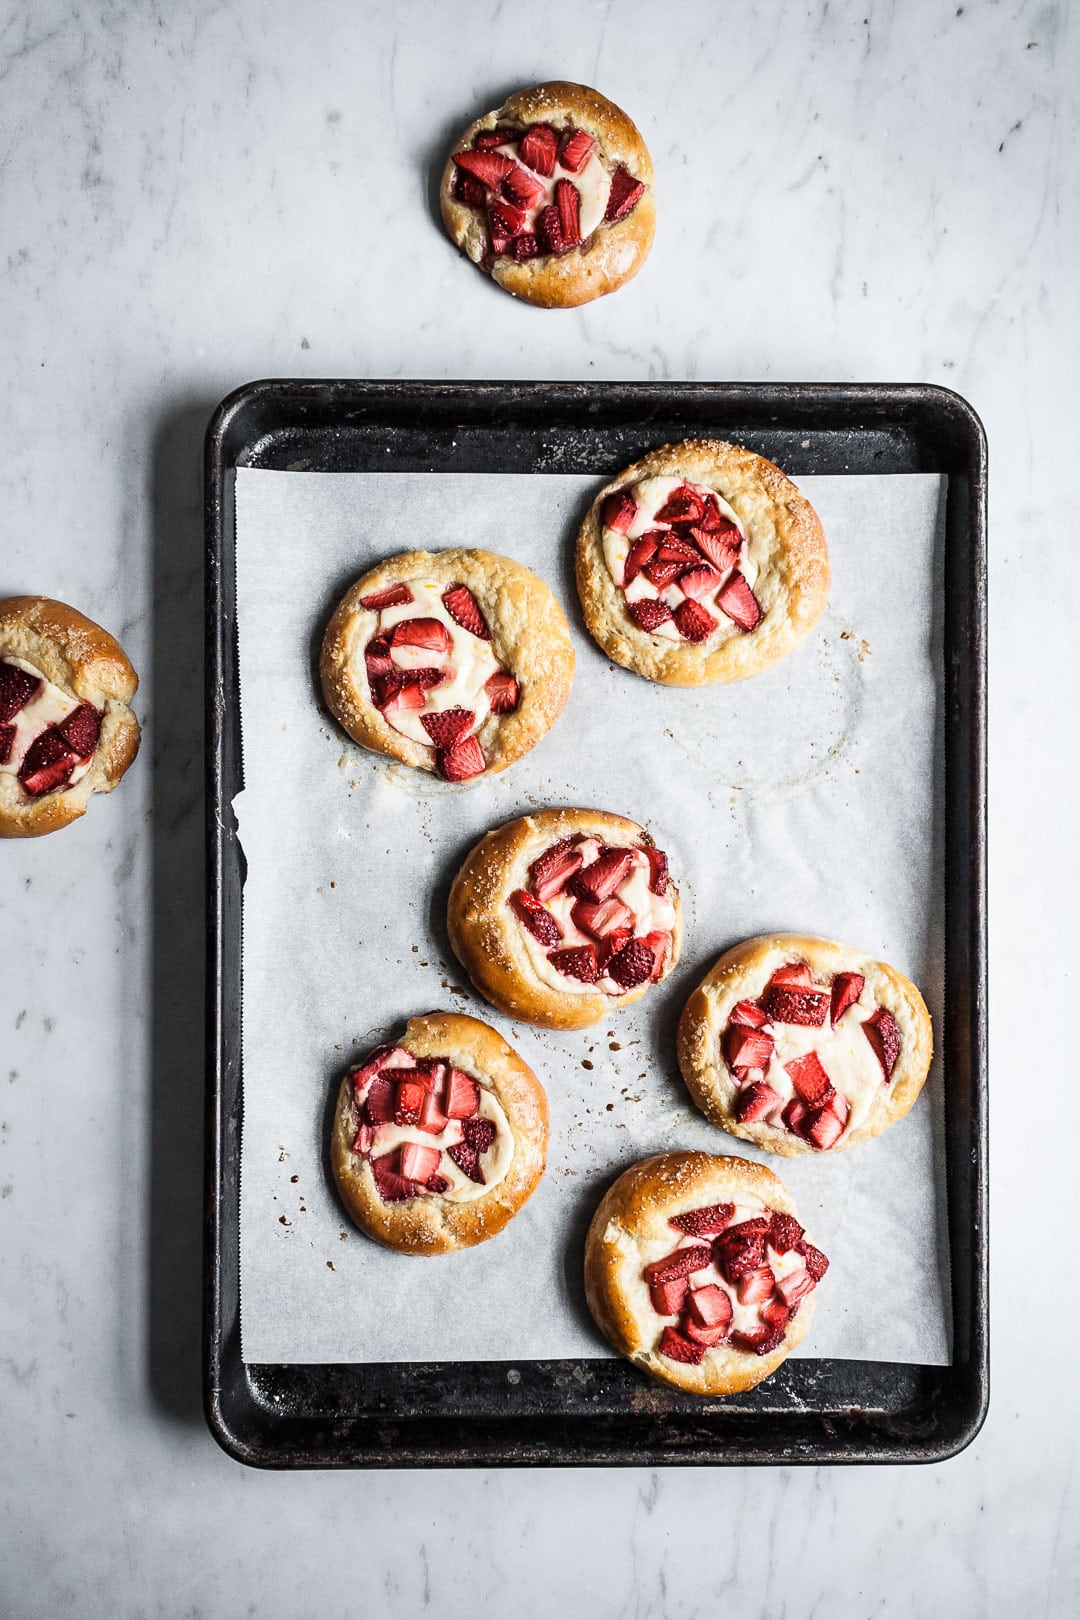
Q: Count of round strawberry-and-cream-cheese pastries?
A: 8